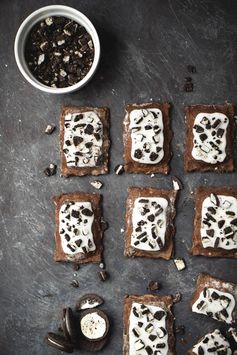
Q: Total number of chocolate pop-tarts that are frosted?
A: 8